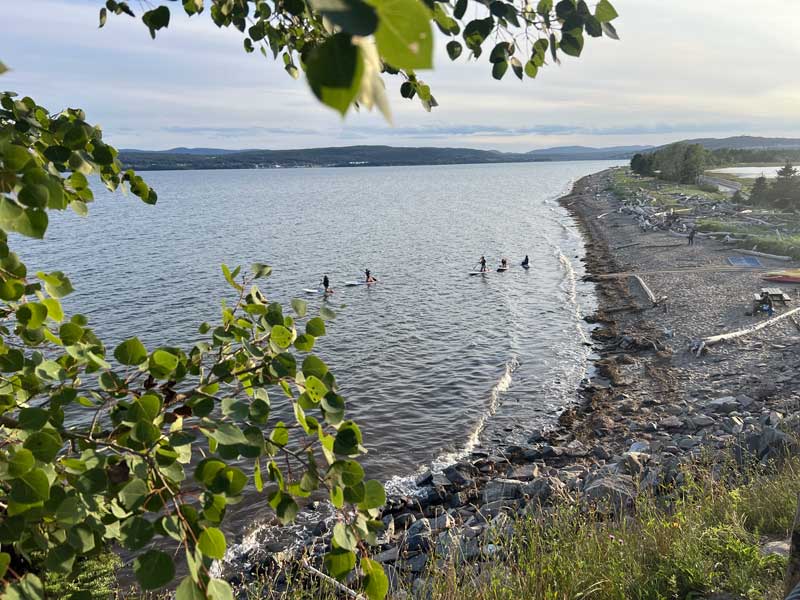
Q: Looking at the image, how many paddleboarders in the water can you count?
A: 5